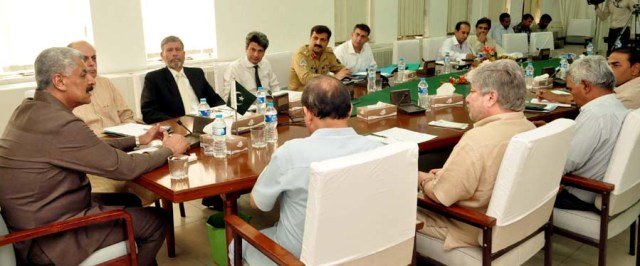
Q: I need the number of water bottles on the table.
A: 11